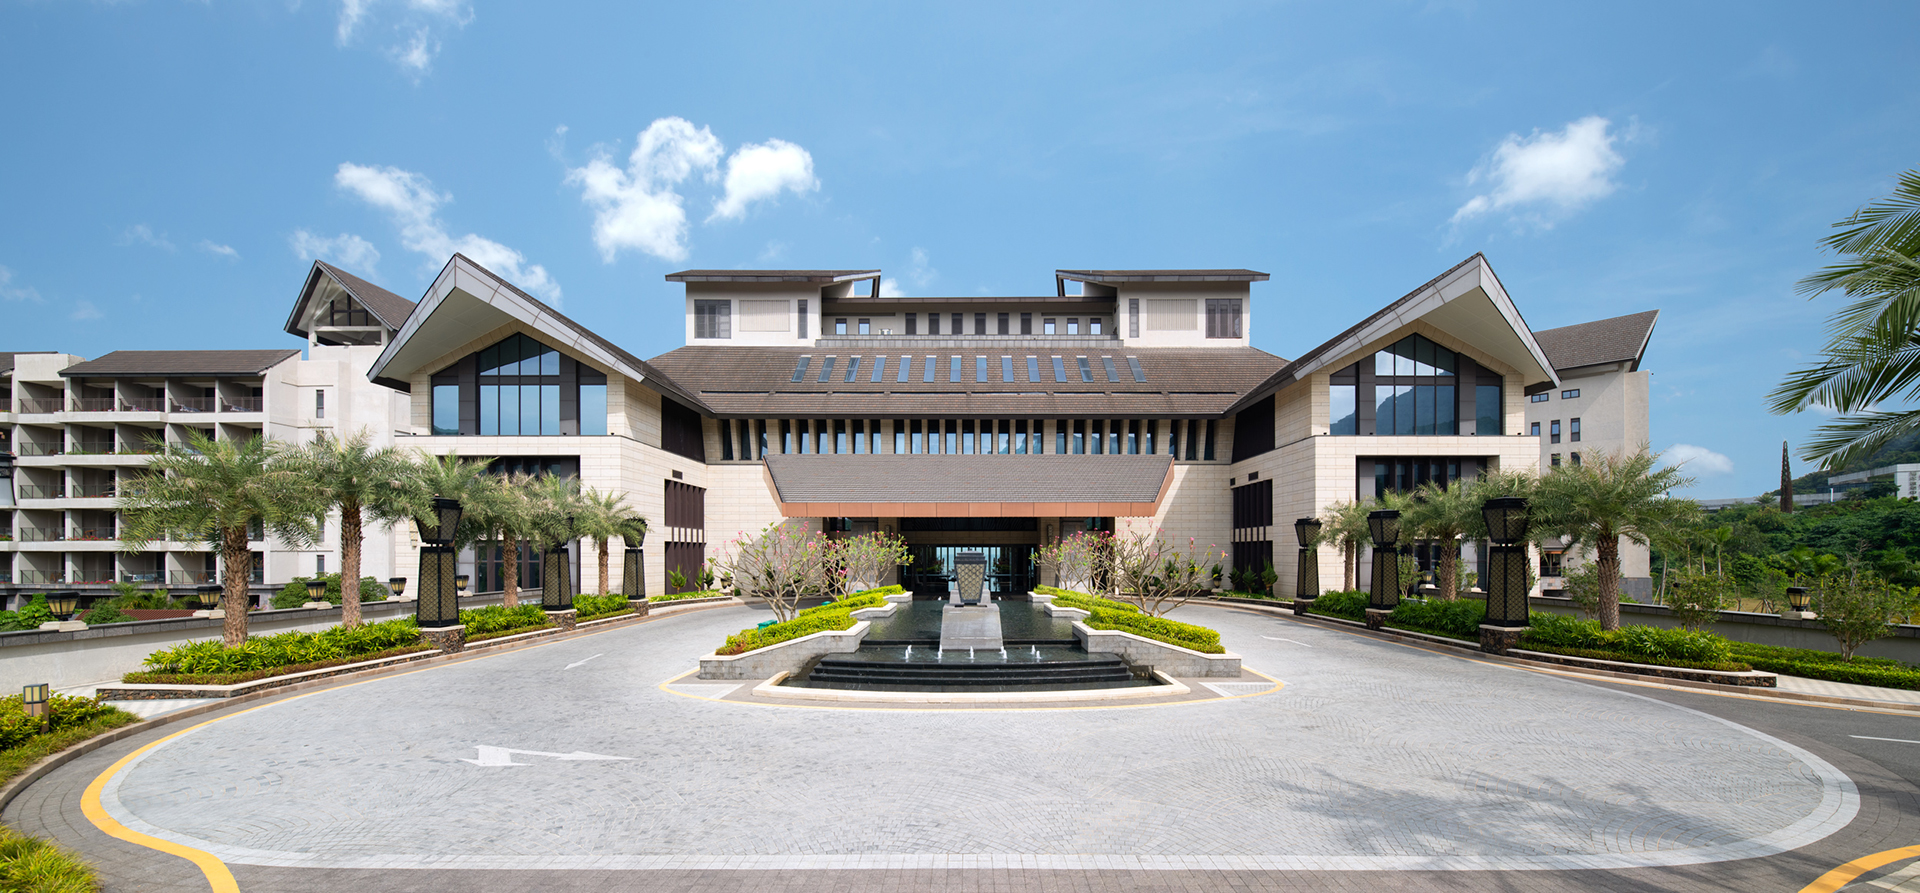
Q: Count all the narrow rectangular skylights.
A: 14